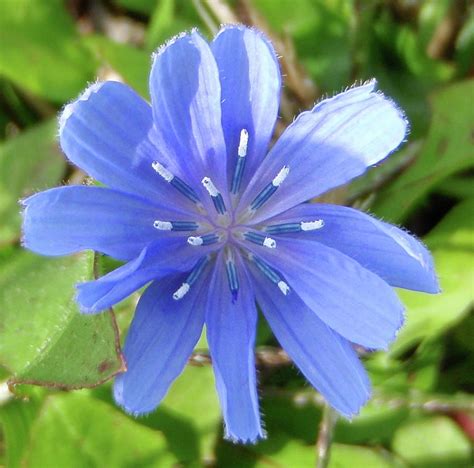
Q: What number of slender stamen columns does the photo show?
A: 11